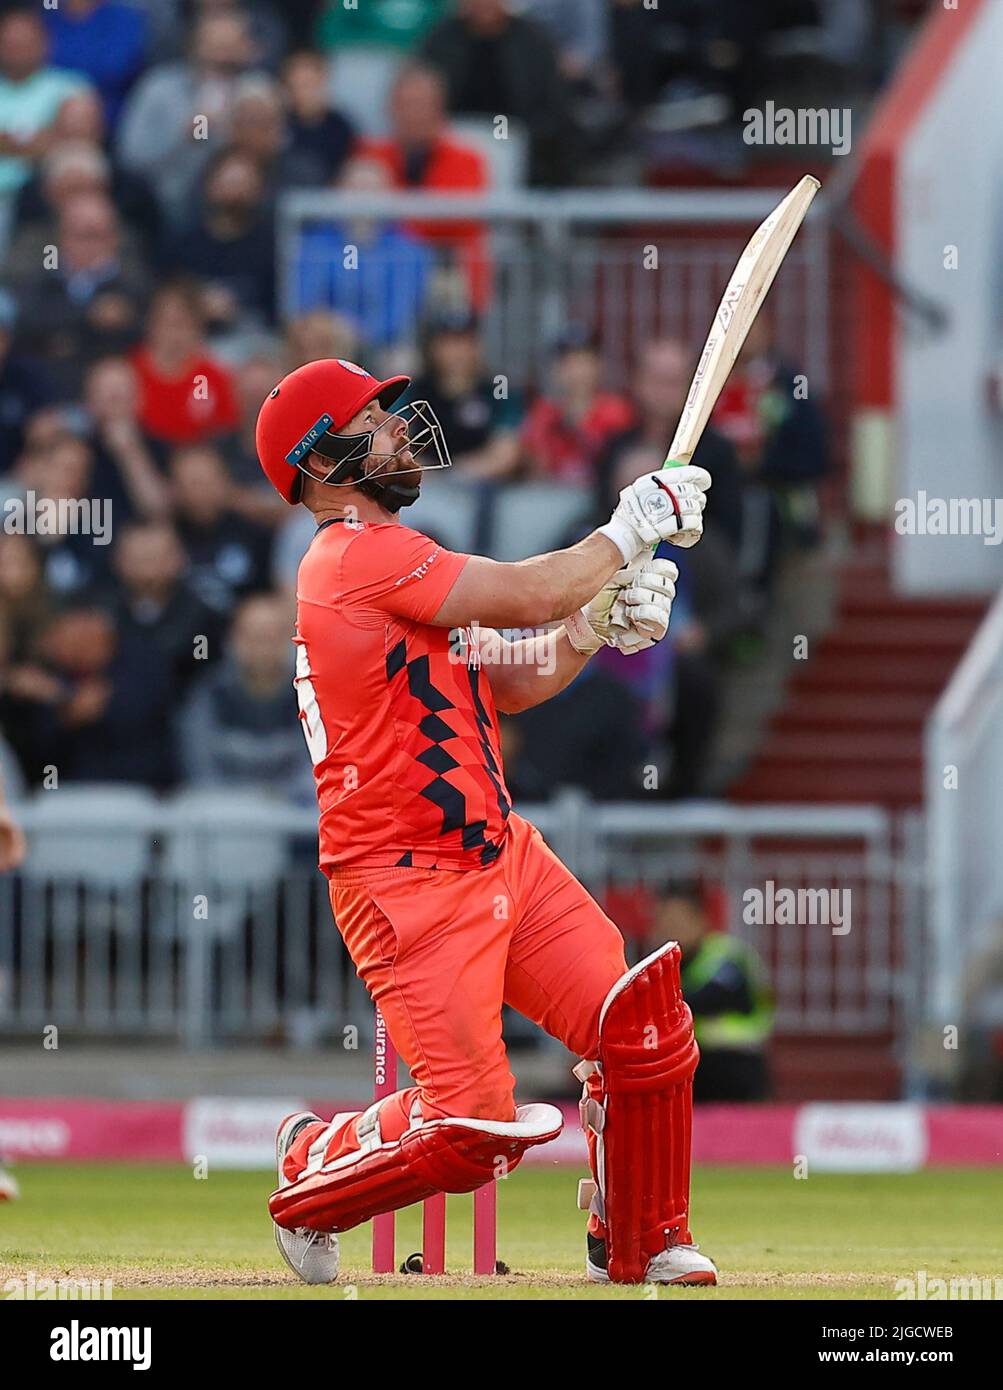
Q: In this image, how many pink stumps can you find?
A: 3